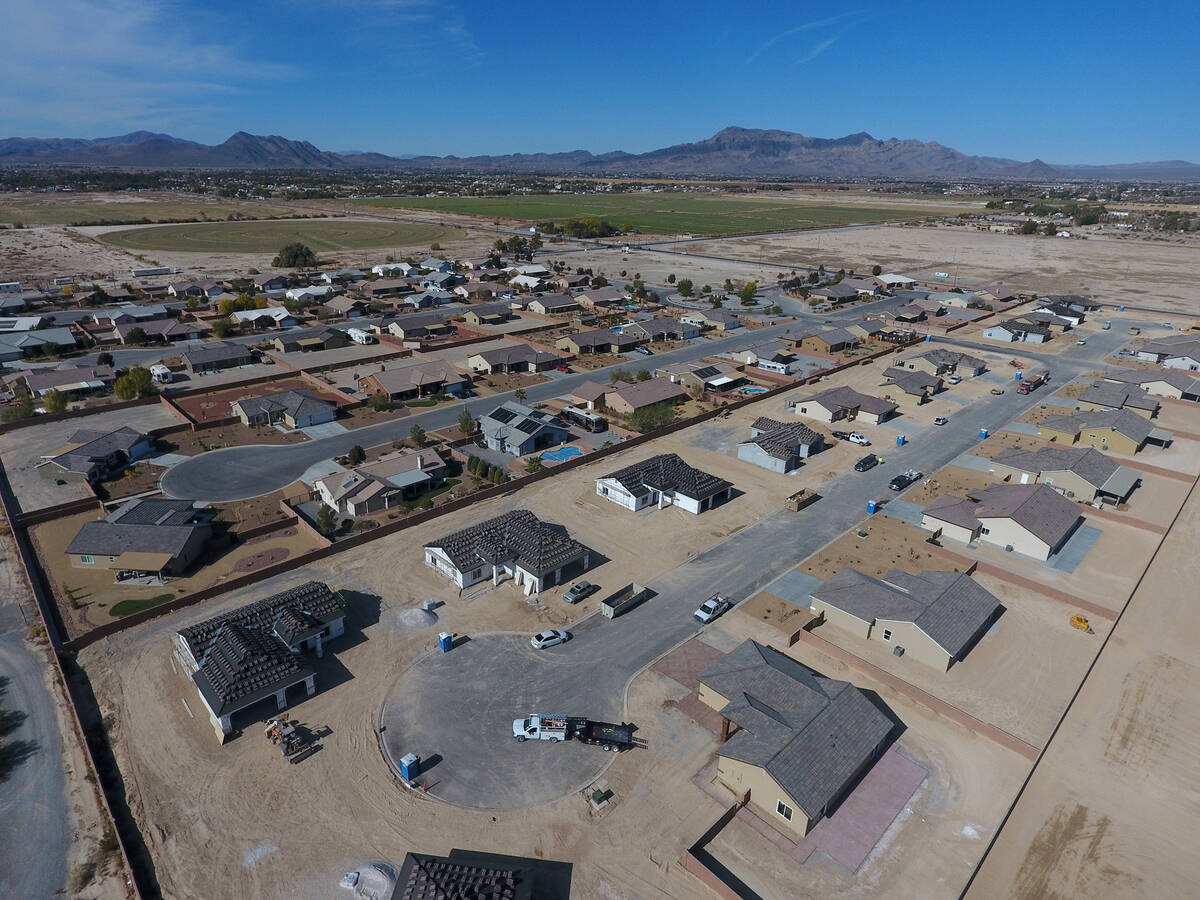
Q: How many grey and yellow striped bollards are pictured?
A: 0